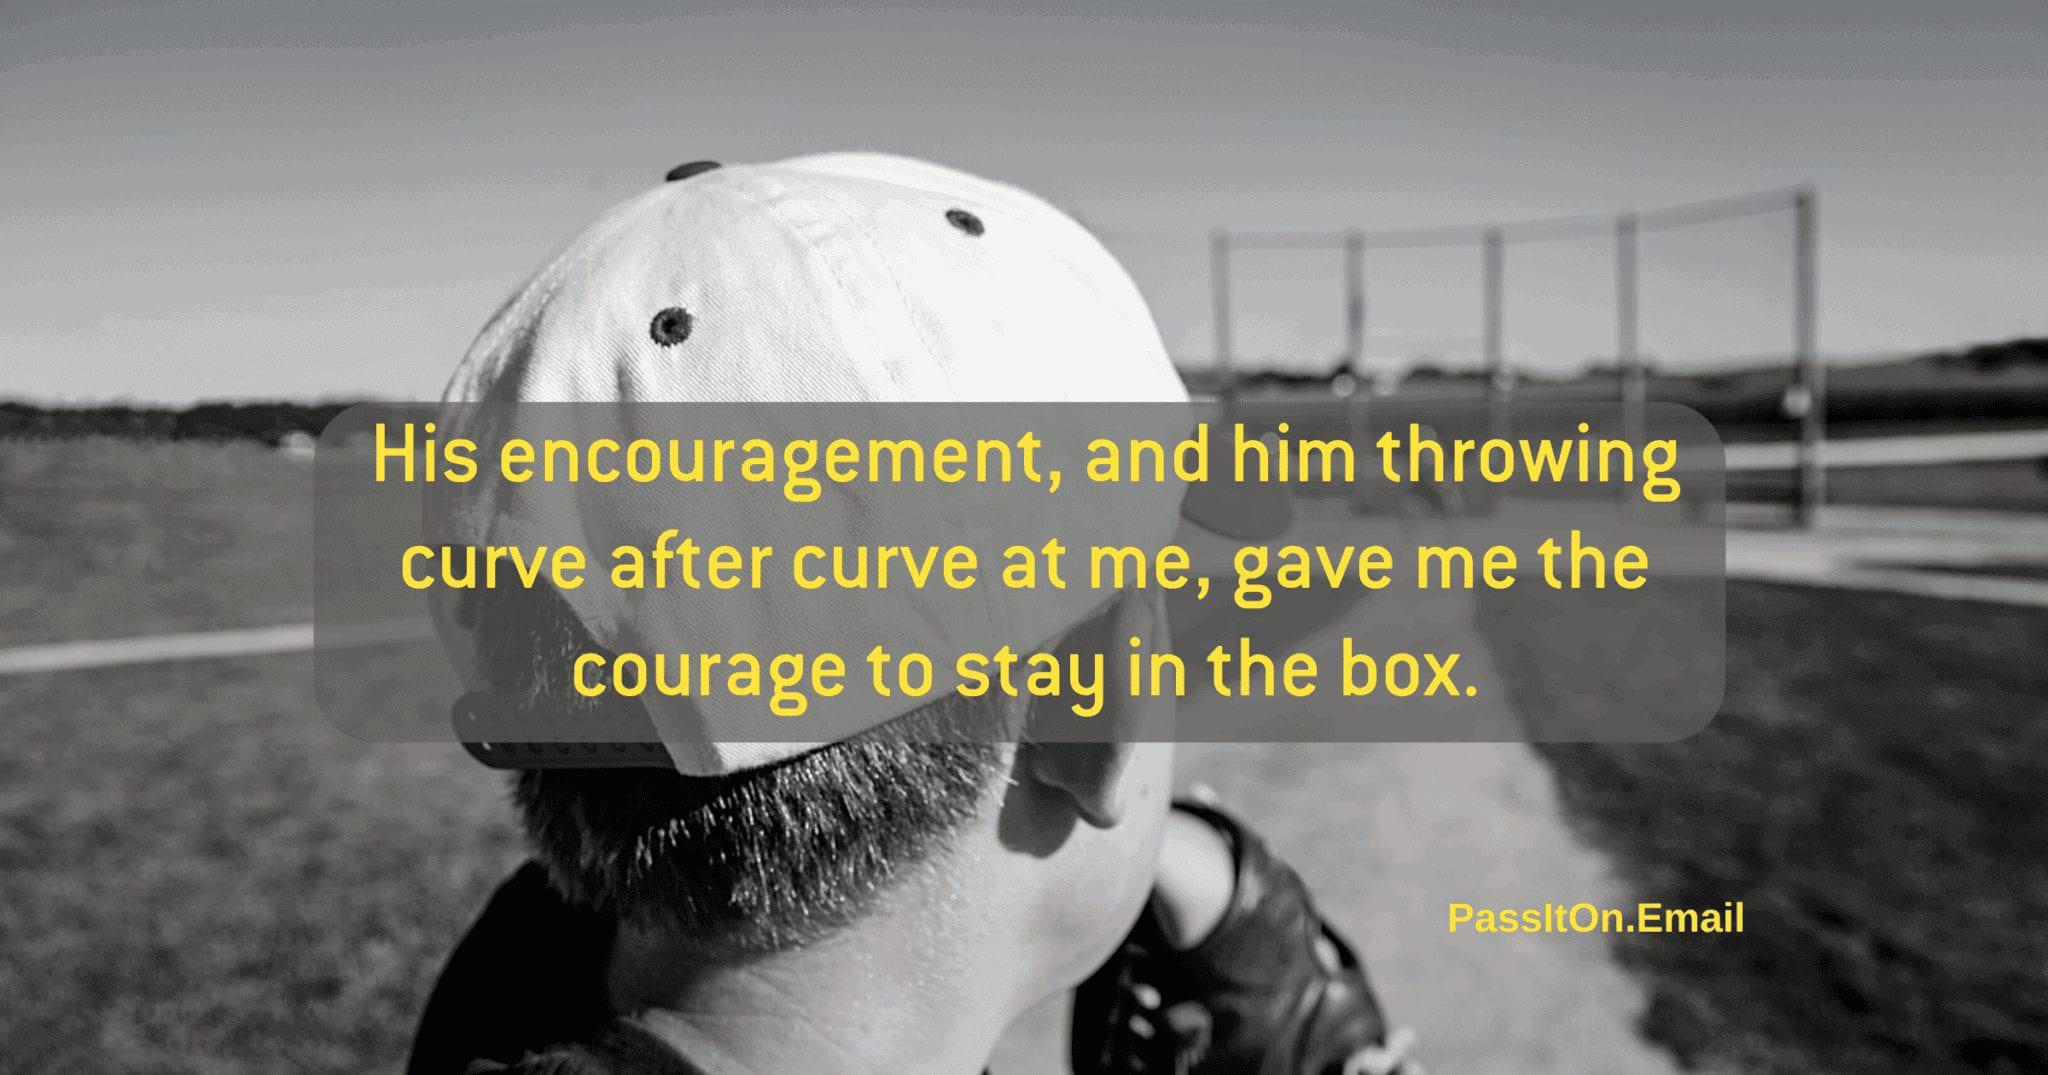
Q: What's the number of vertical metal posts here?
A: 5